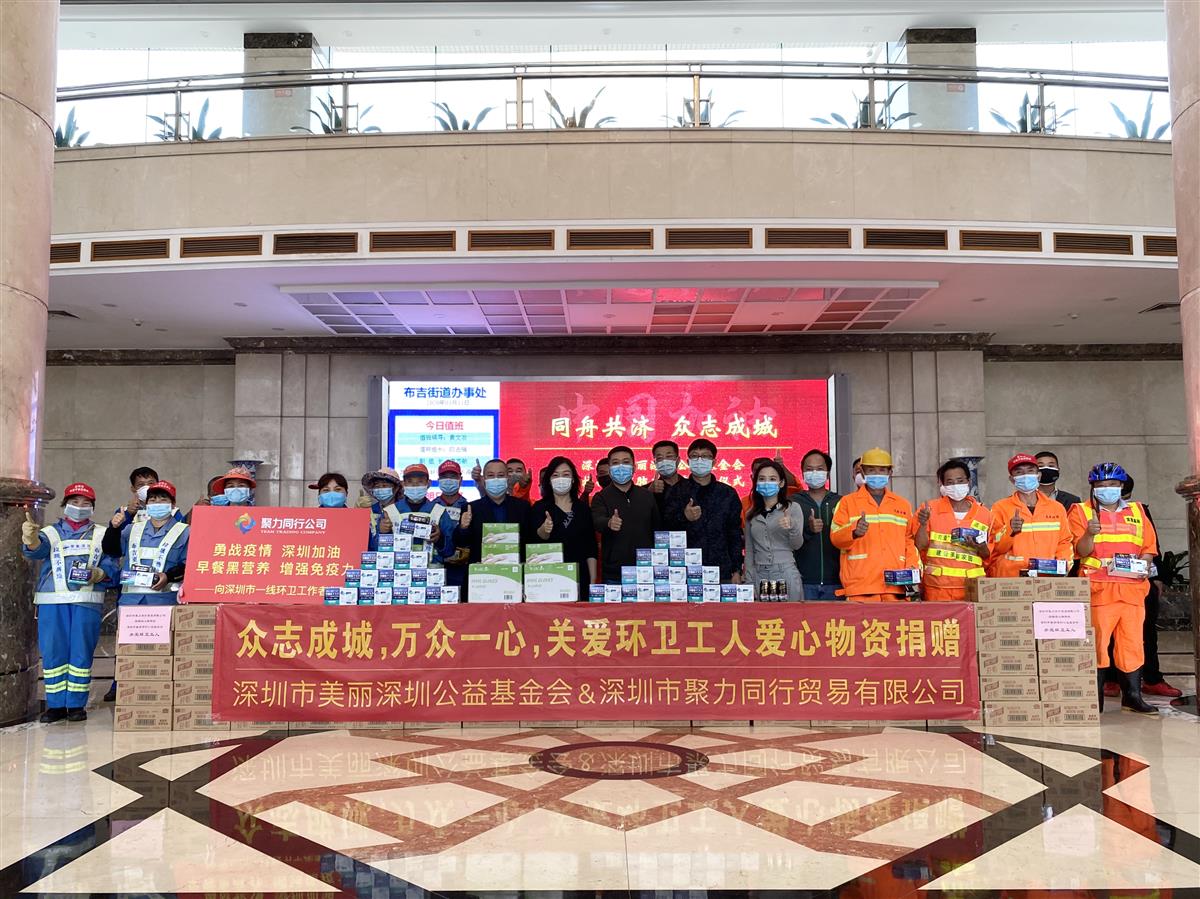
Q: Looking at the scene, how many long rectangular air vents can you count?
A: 13